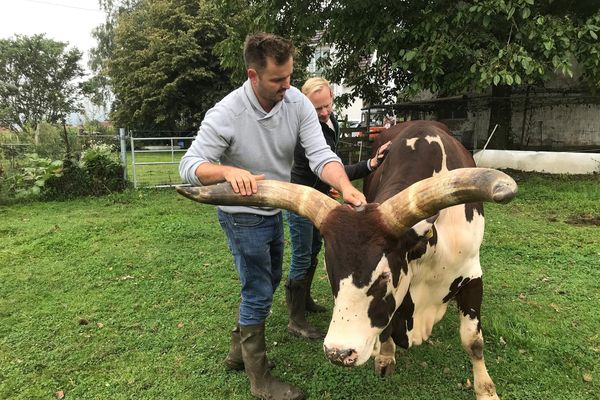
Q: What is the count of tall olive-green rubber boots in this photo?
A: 4